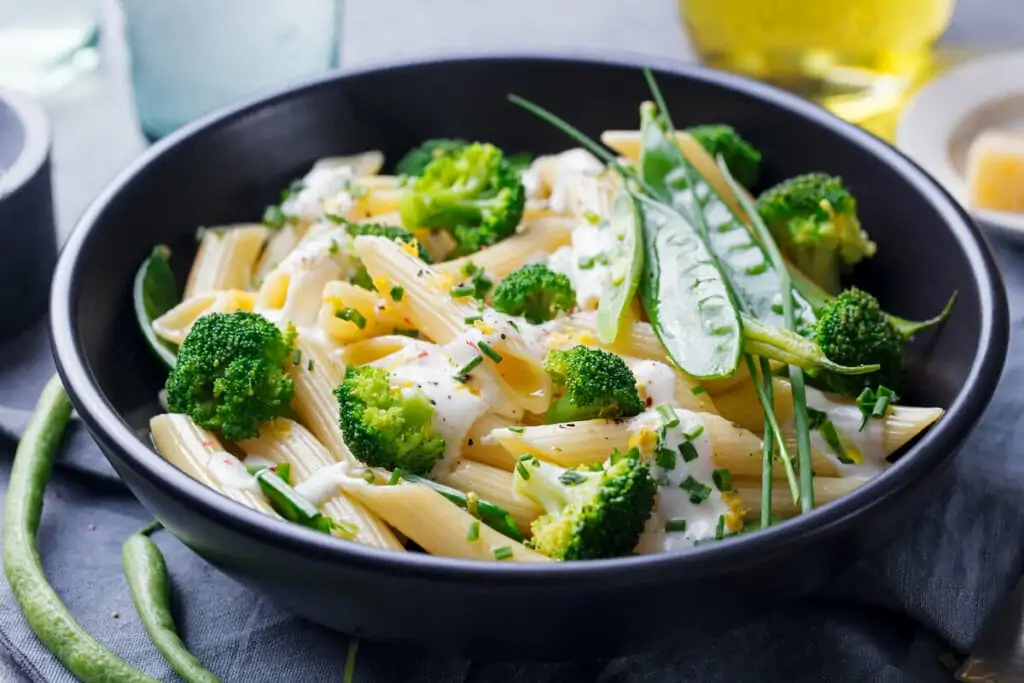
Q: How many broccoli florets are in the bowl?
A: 11